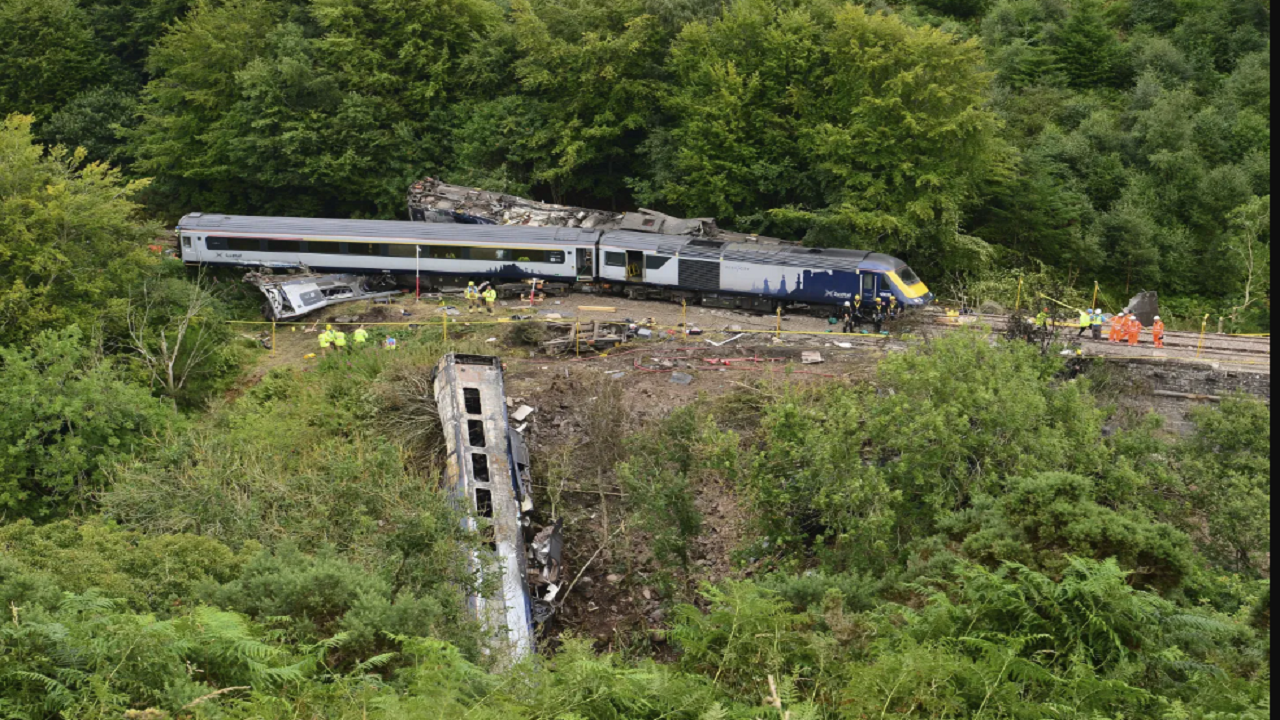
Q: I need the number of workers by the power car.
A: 4